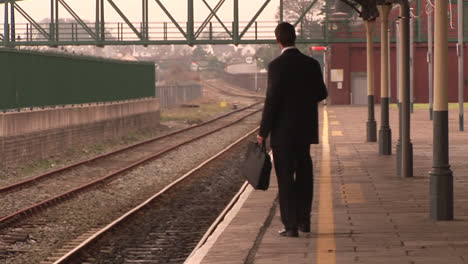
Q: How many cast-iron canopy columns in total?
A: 4